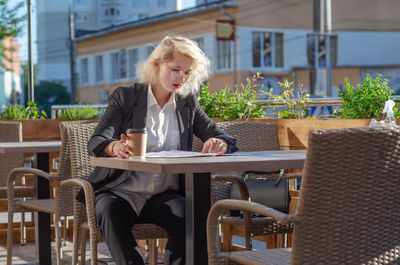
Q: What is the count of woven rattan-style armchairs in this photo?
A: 5